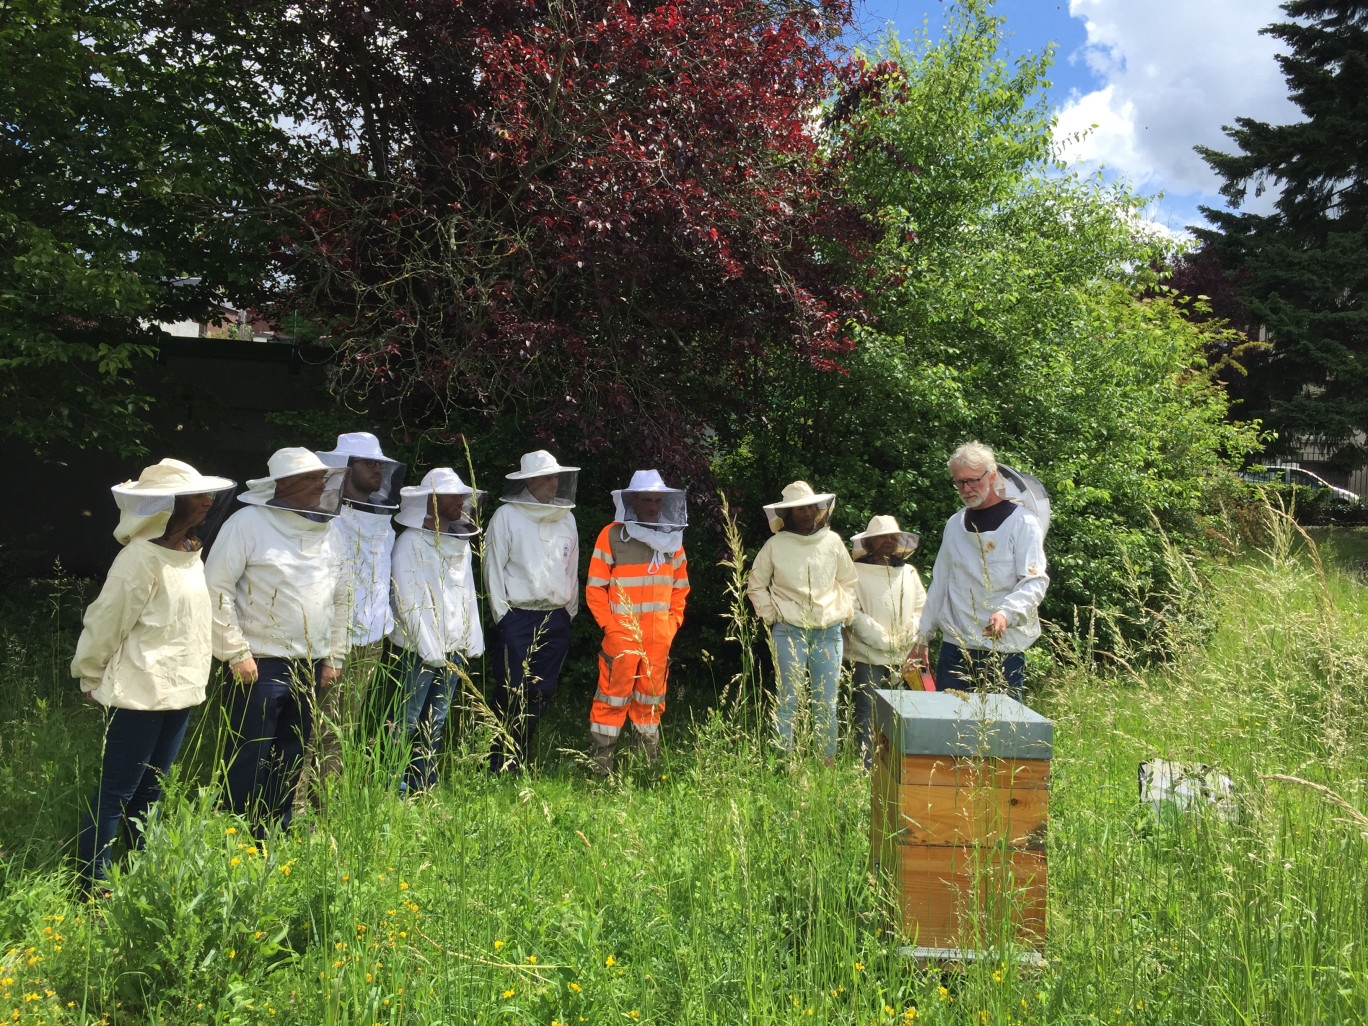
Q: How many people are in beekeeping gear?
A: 9